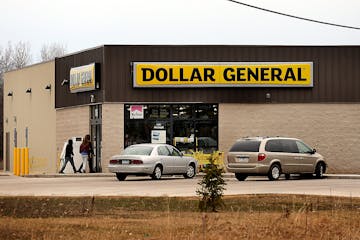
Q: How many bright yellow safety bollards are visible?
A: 4